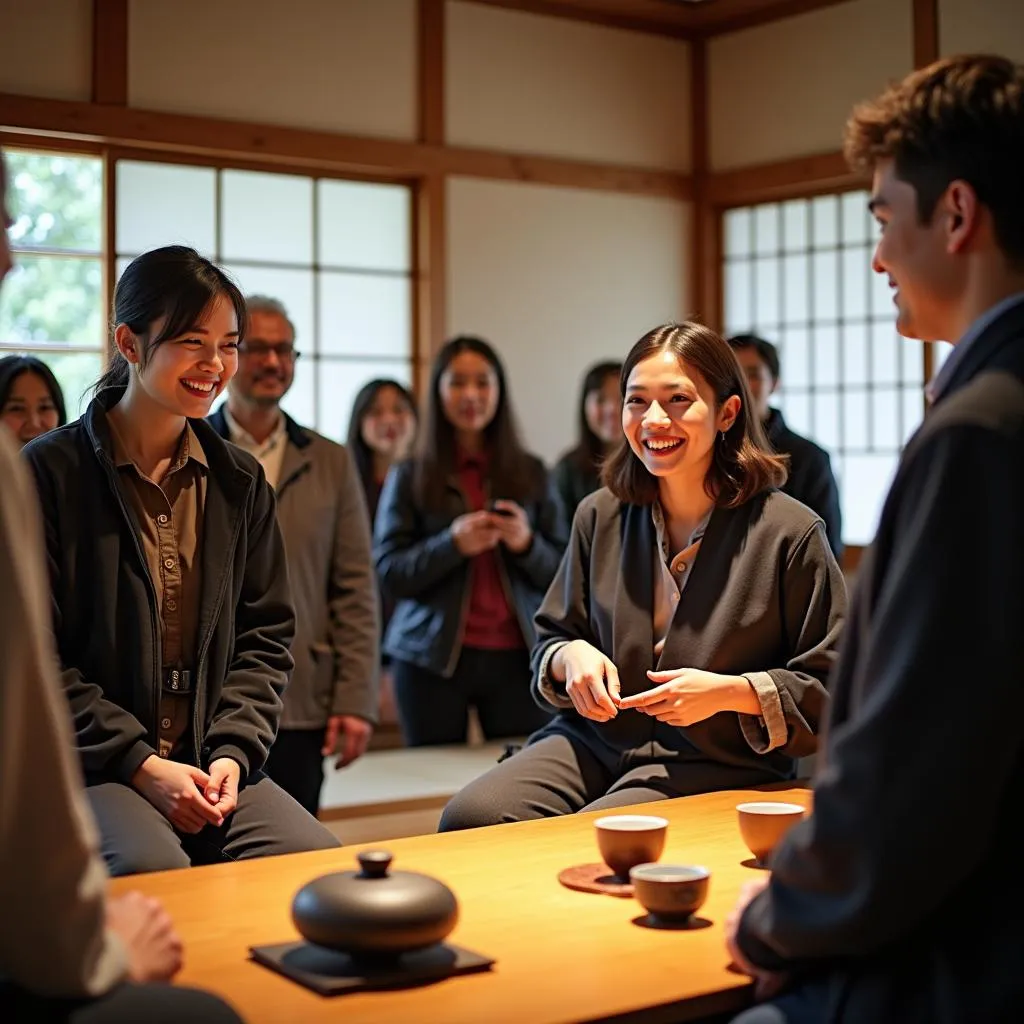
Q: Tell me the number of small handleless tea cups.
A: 3